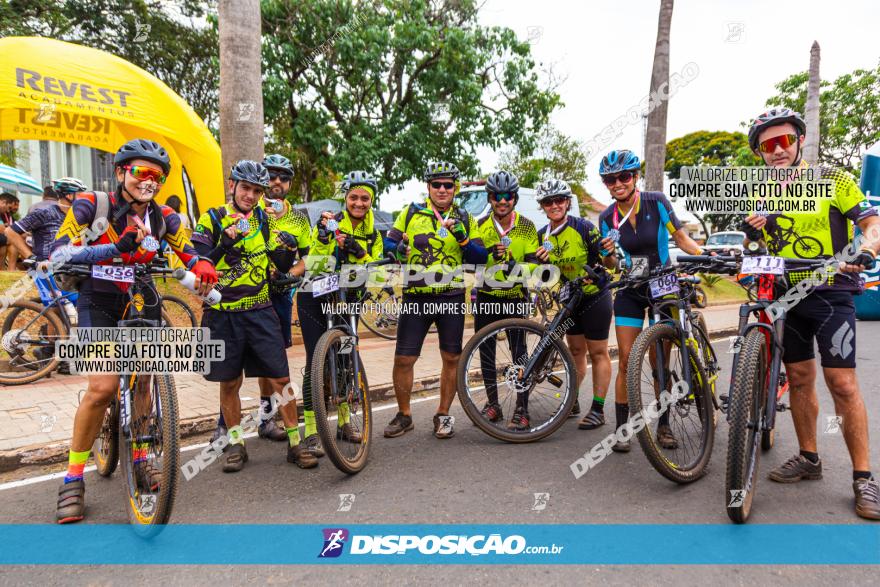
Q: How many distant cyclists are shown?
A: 1